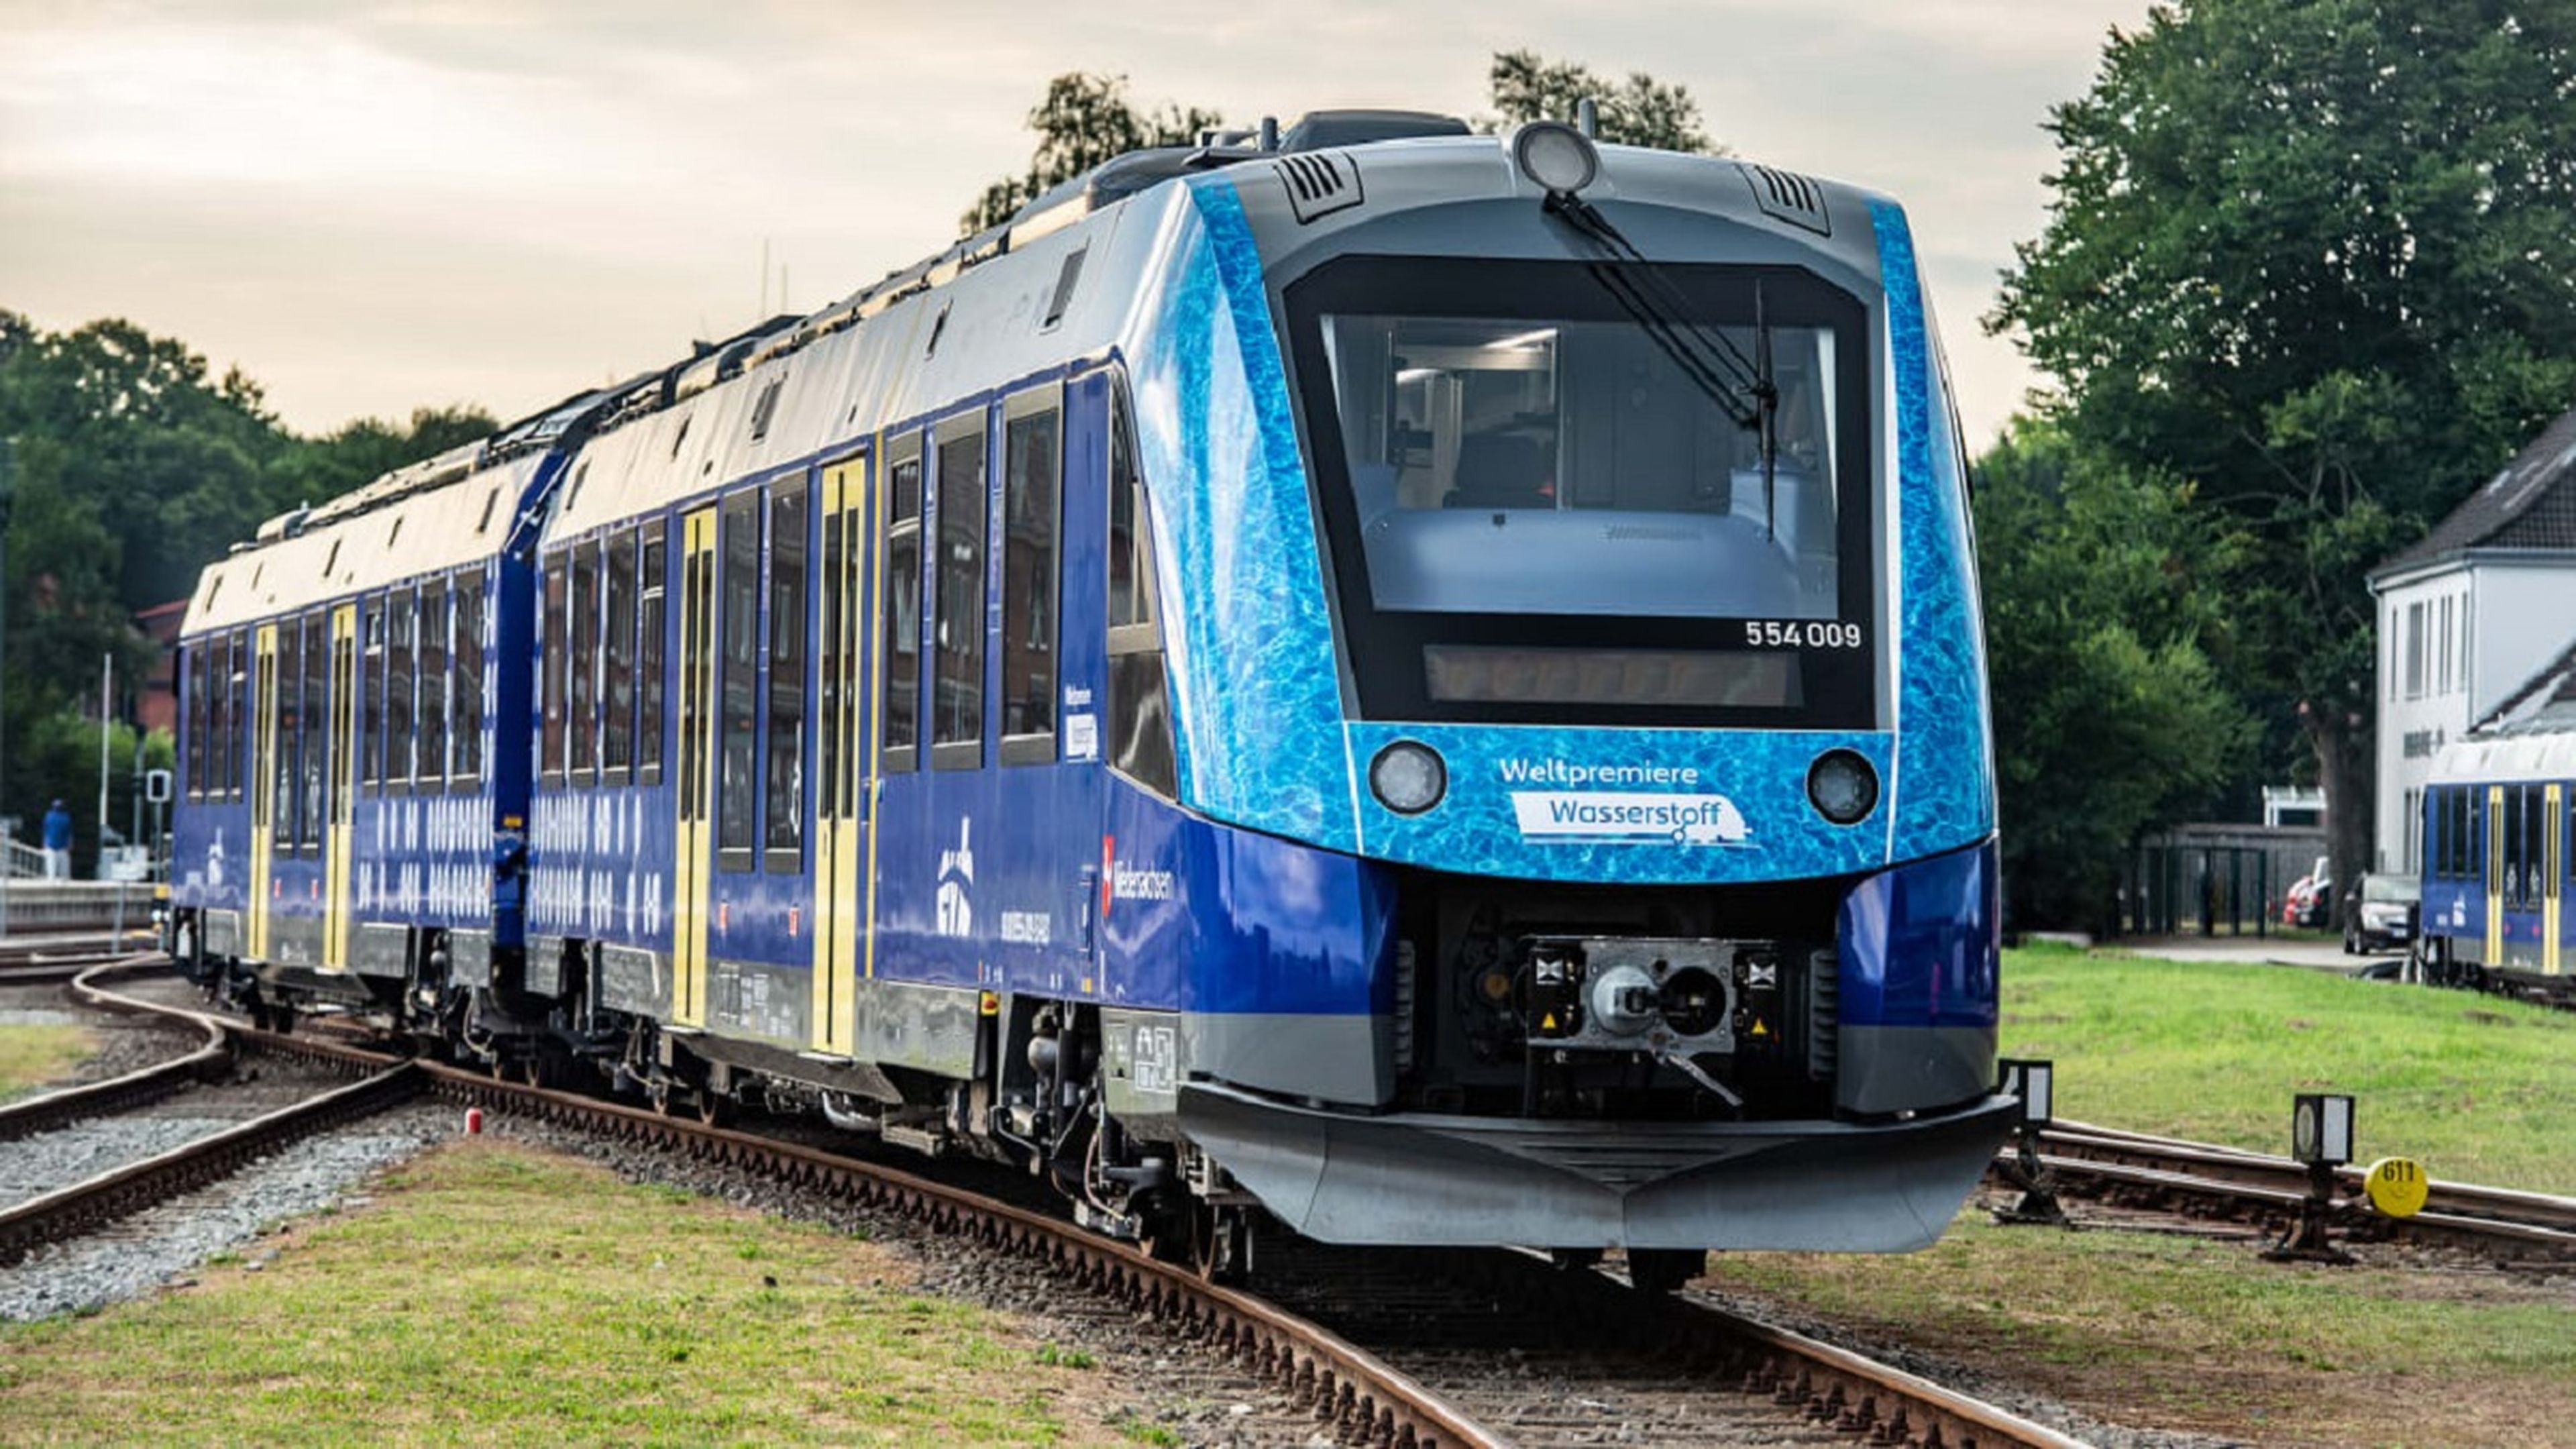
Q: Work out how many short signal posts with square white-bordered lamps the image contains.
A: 2